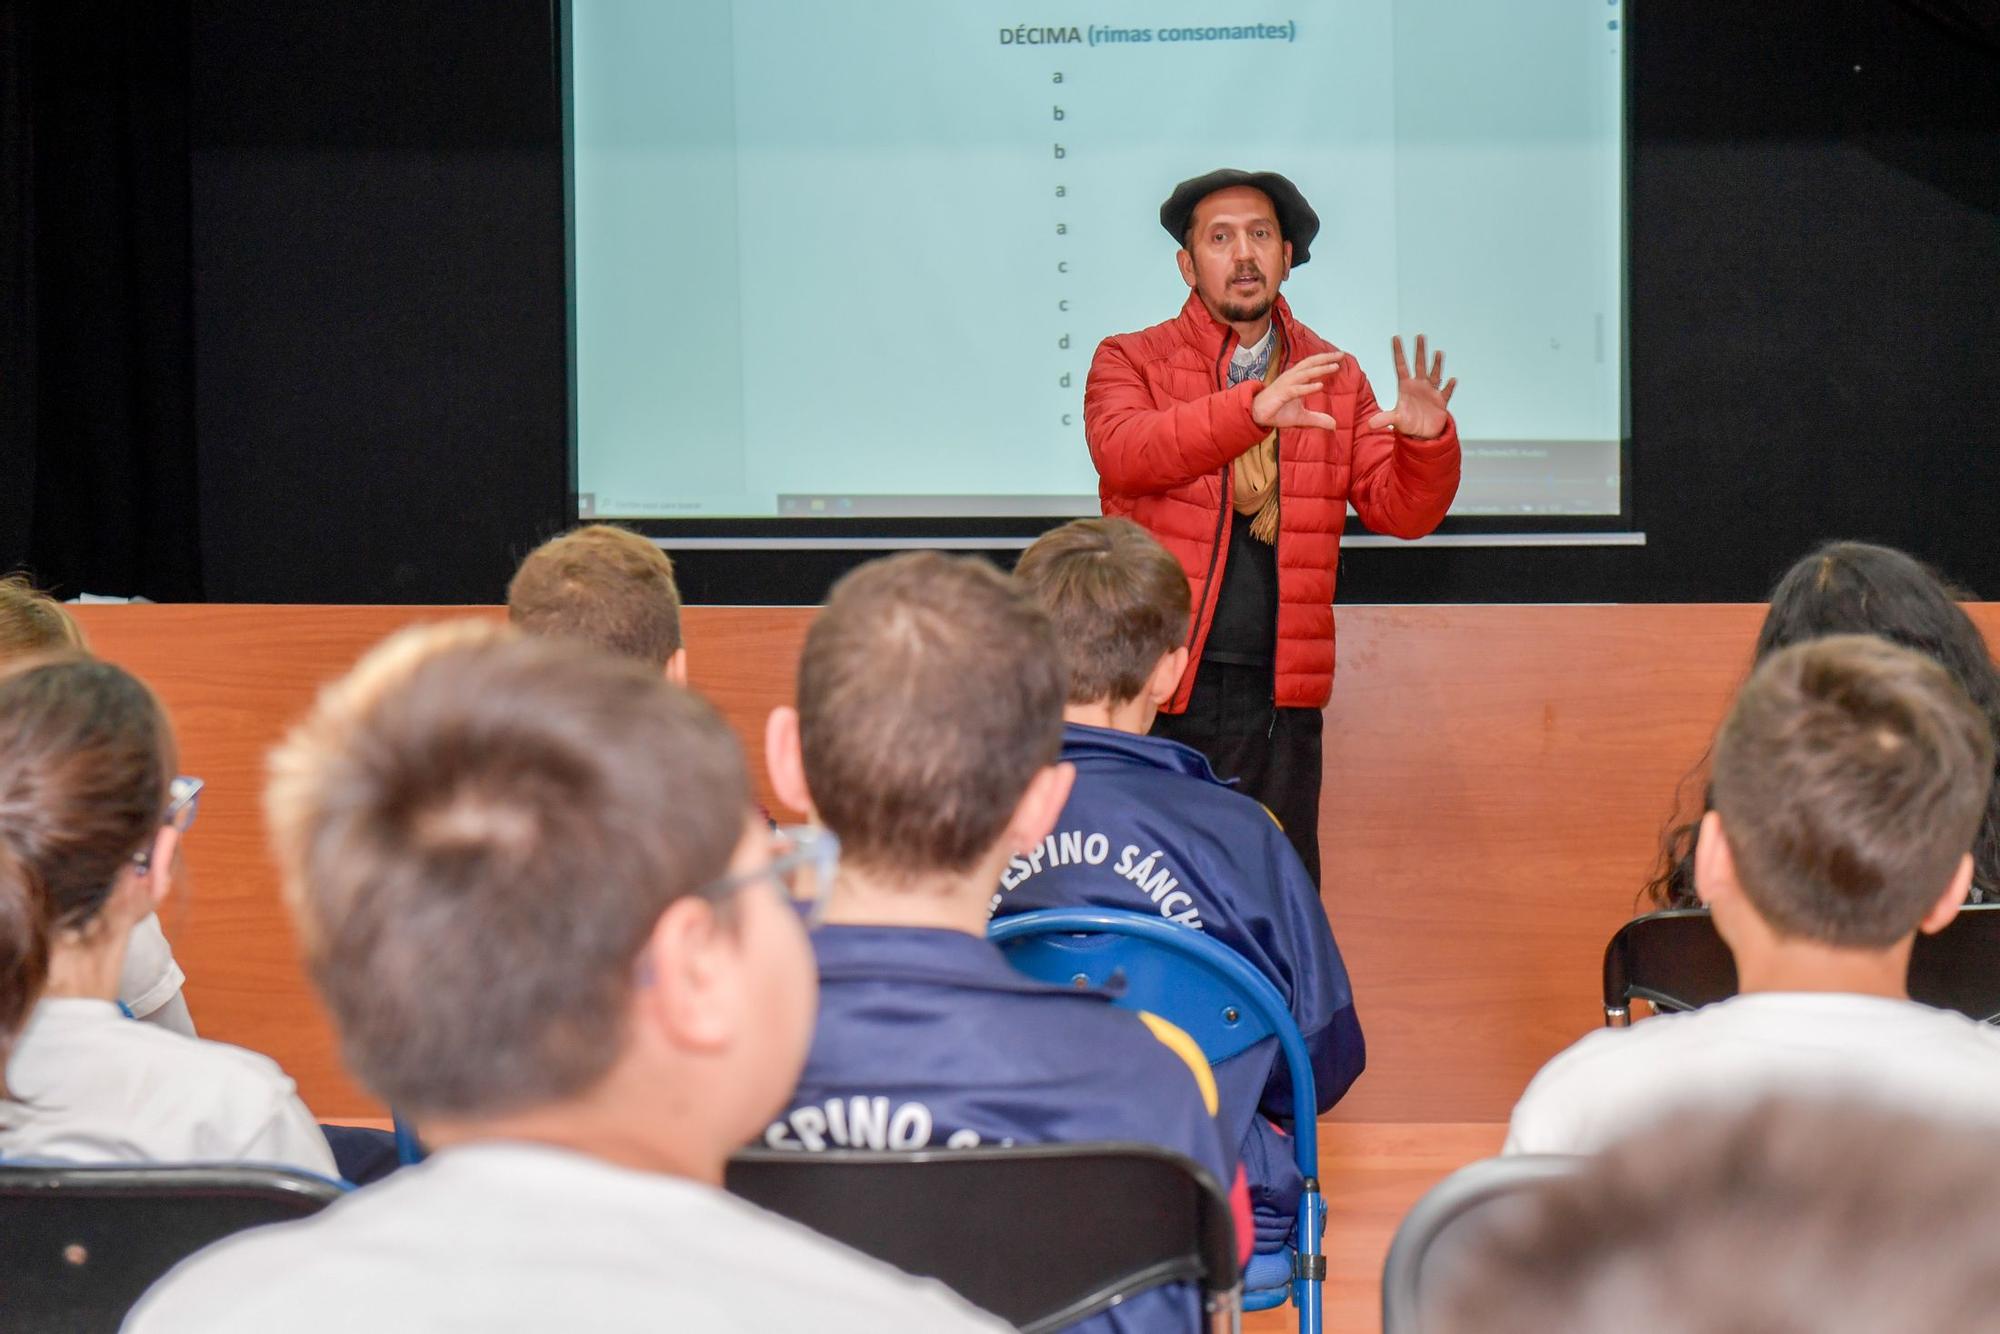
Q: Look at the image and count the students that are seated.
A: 9